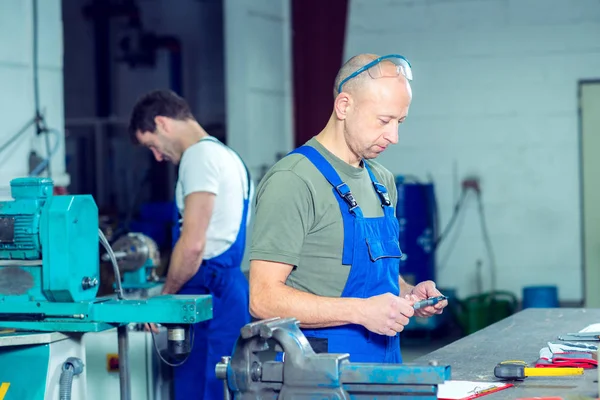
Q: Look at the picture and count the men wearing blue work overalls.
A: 2